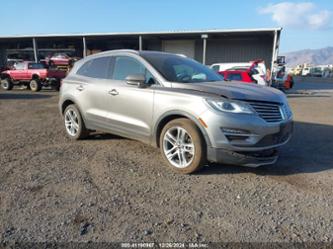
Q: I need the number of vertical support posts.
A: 5